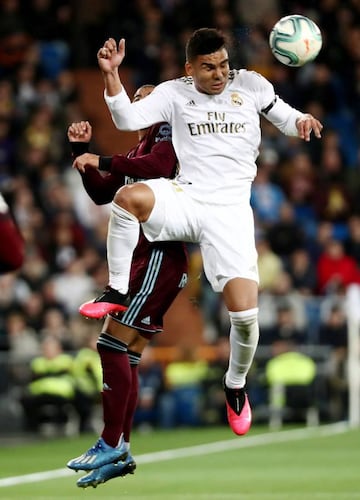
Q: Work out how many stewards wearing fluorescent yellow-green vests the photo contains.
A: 4